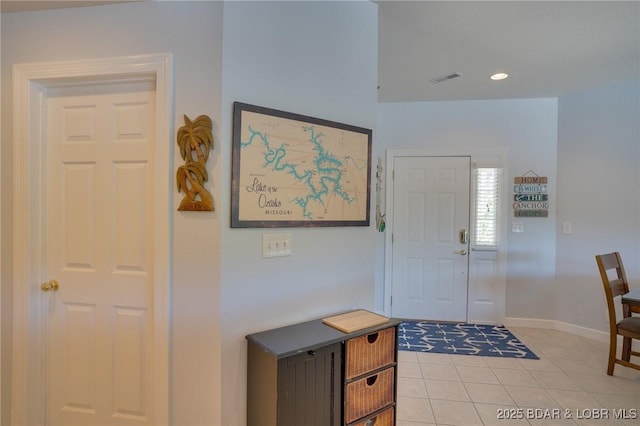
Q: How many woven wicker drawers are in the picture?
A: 3